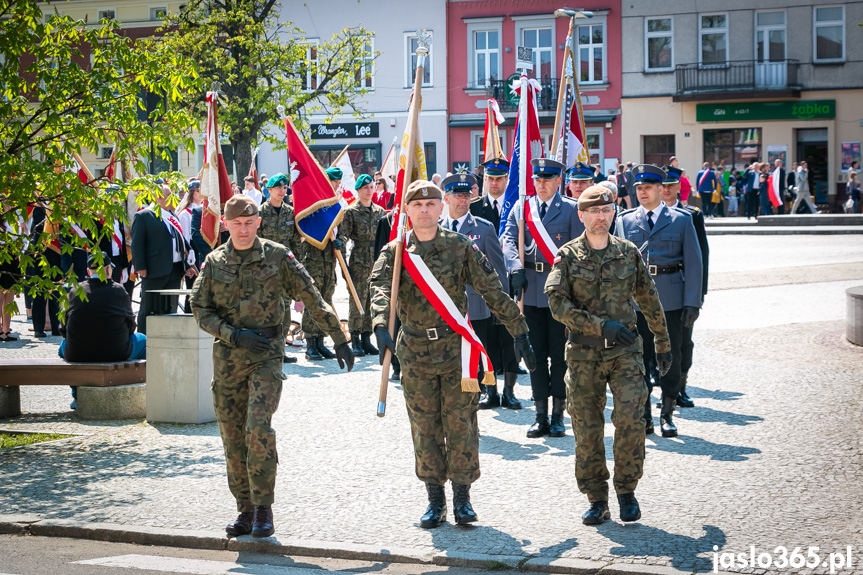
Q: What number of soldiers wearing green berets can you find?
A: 3